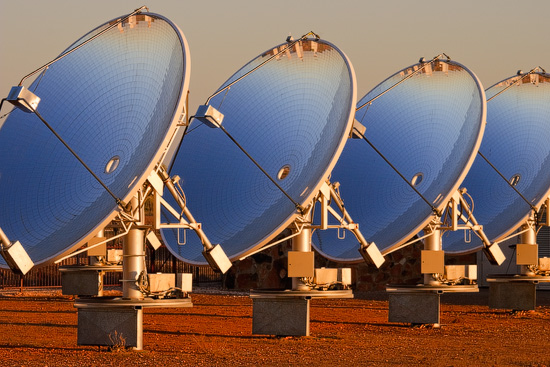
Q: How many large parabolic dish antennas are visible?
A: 4